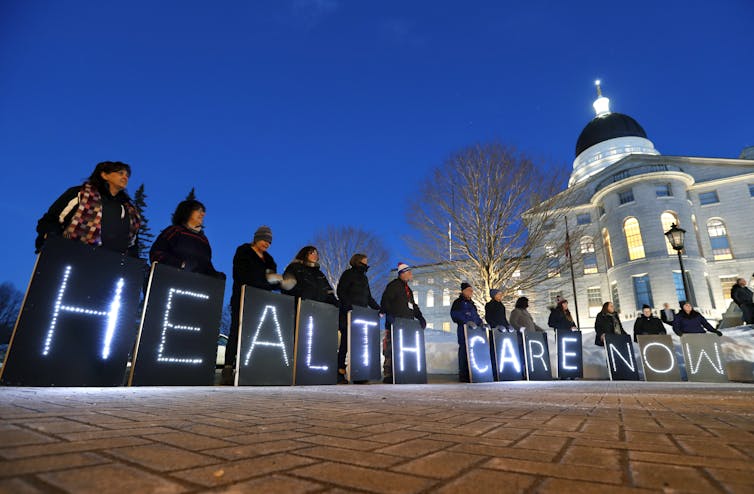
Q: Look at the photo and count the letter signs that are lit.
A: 13